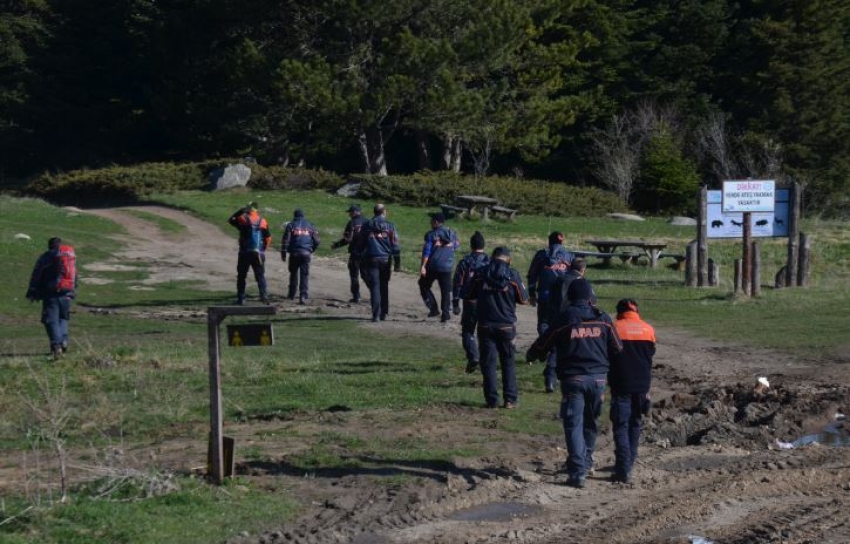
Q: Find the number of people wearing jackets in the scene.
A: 12